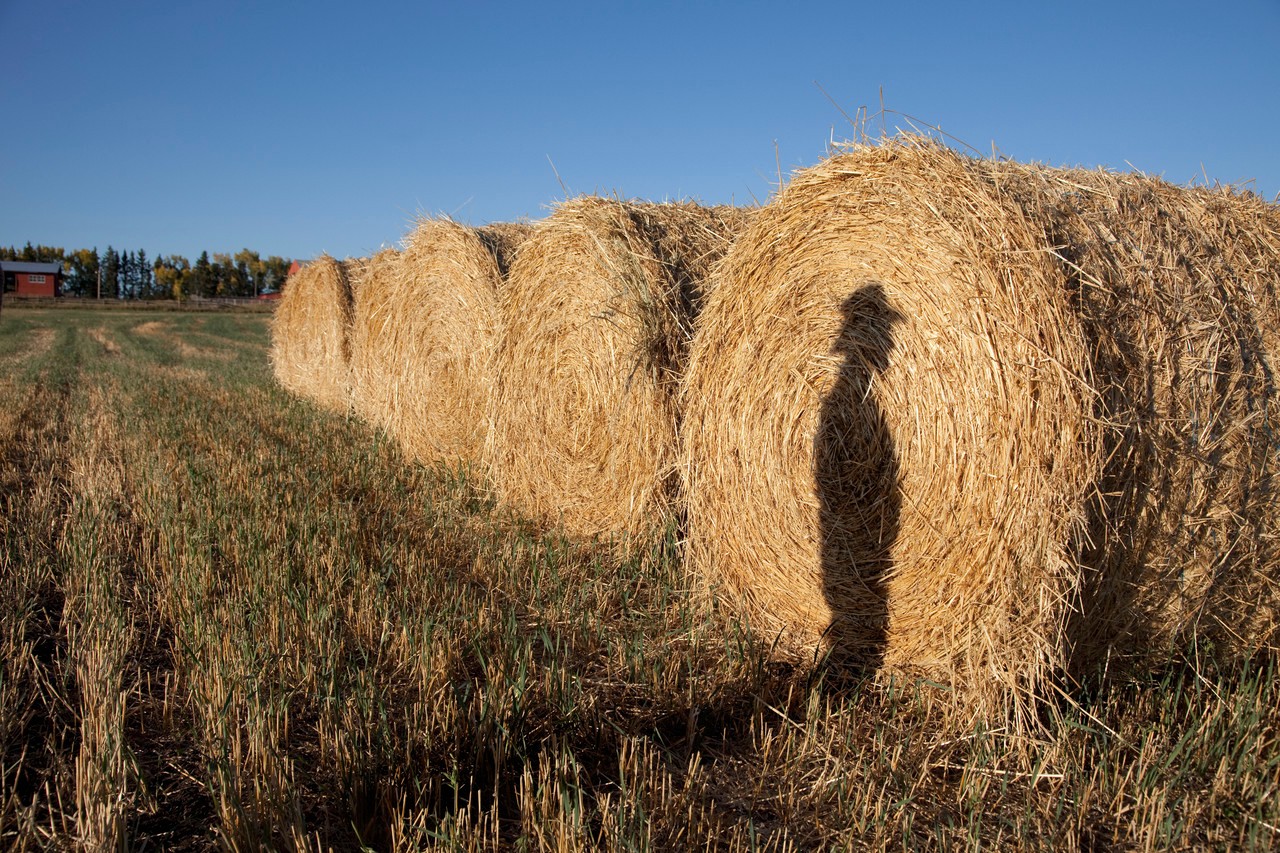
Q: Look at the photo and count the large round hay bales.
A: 5